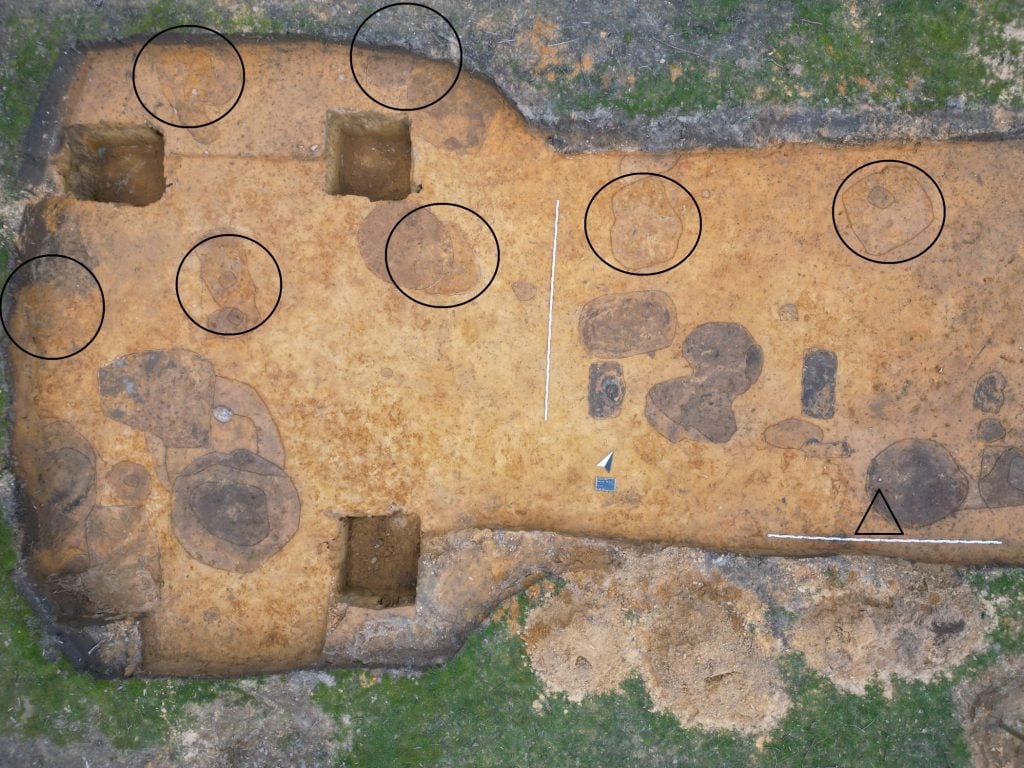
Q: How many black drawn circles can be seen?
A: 7